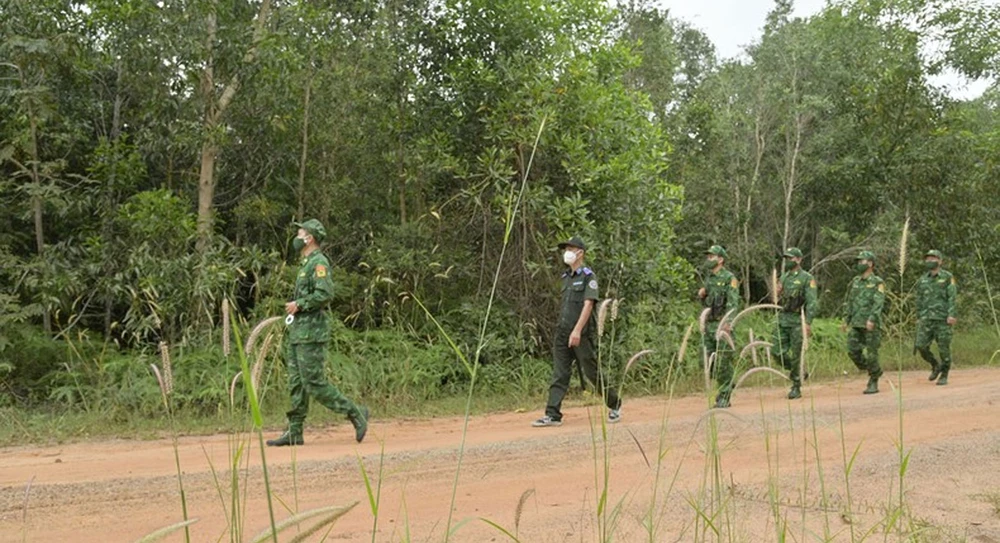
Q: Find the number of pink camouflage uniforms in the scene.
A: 0